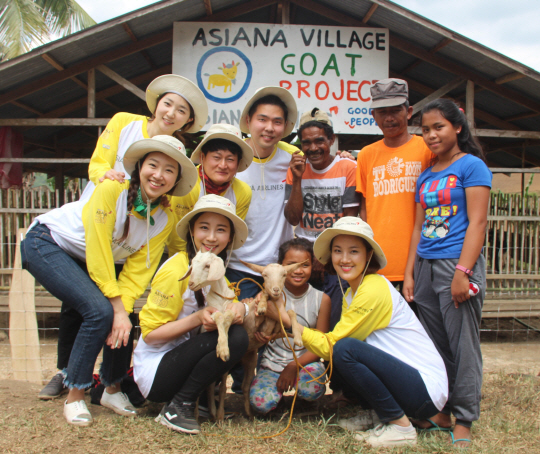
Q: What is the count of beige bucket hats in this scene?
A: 6